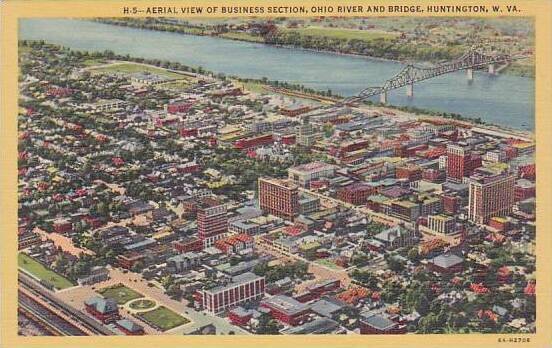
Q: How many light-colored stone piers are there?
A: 4